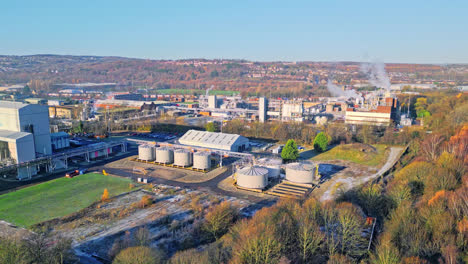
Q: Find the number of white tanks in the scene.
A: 7